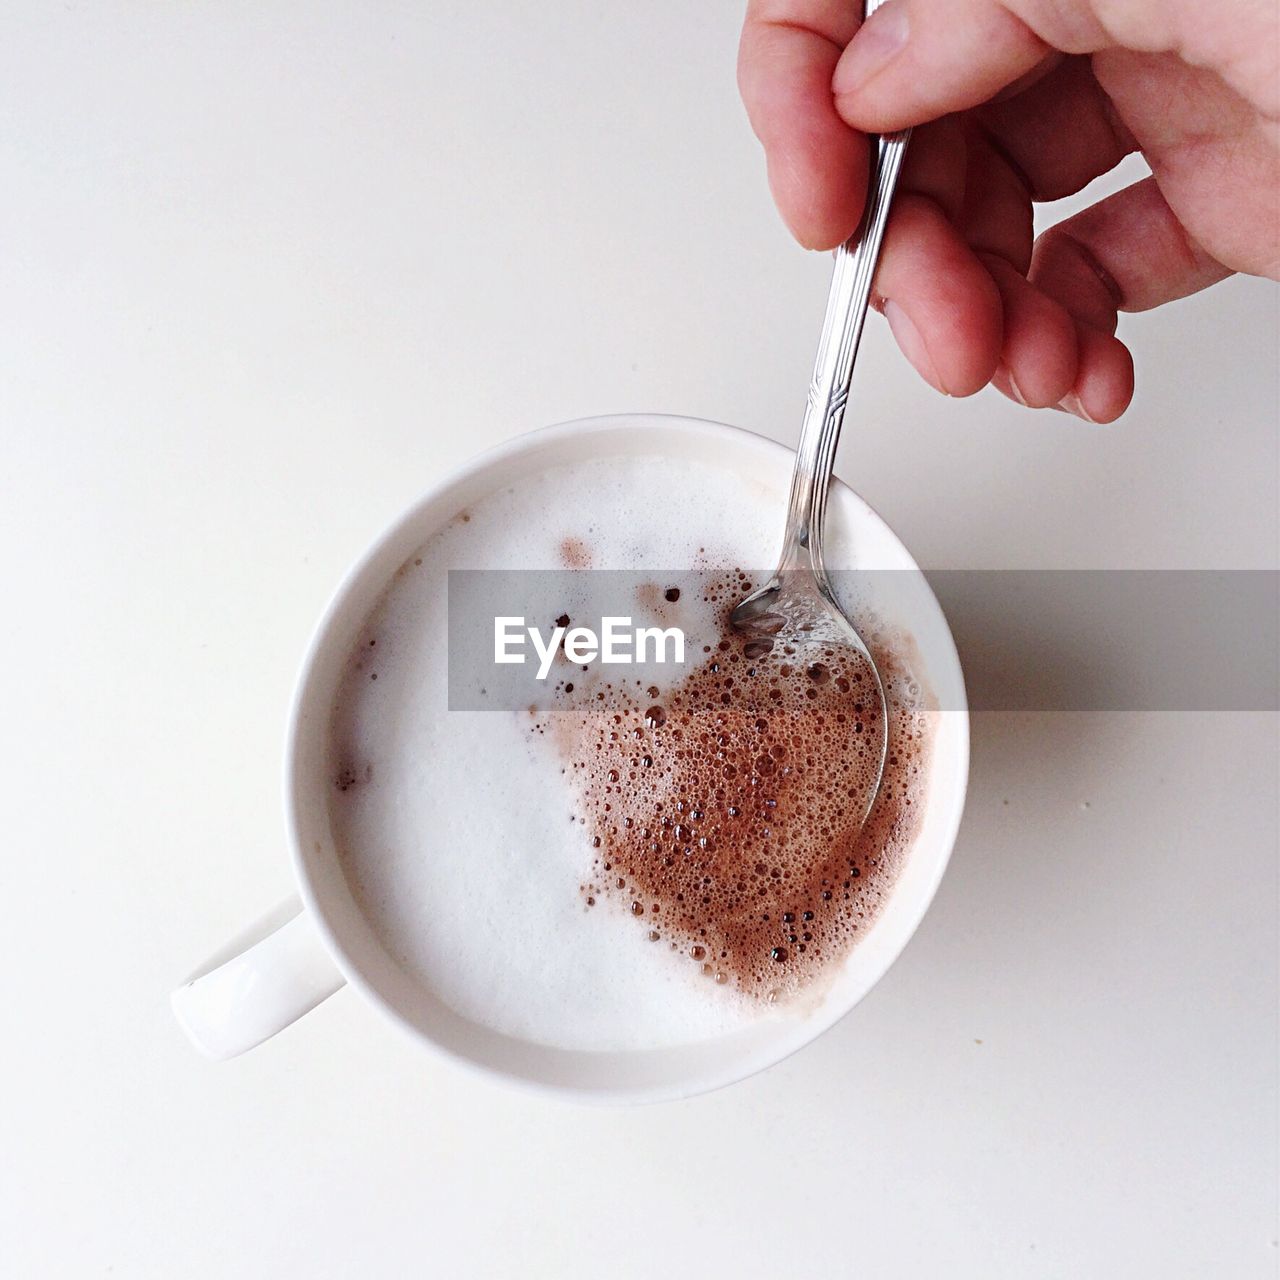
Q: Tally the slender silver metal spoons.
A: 1